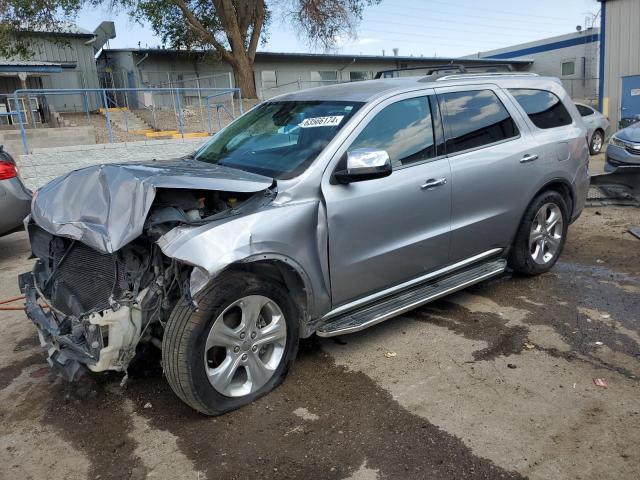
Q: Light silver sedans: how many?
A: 1